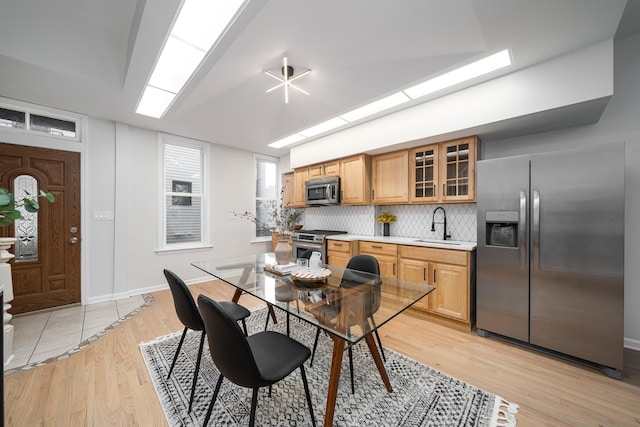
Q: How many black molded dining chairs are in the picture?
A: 4